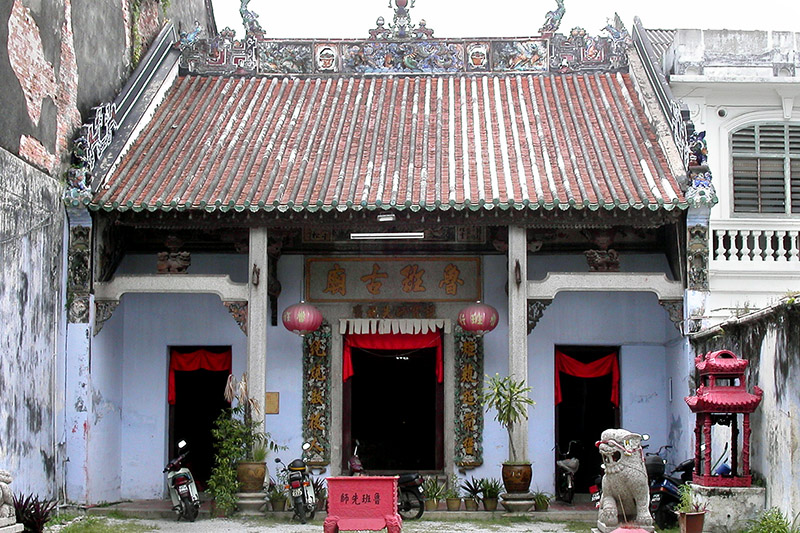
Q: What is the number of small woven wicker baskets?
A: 0